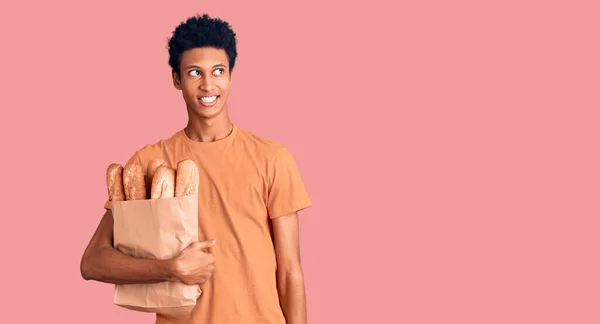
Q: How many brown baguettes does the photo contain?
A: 5